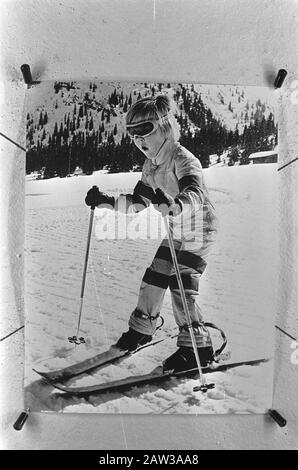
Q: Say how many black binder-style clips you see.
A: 4